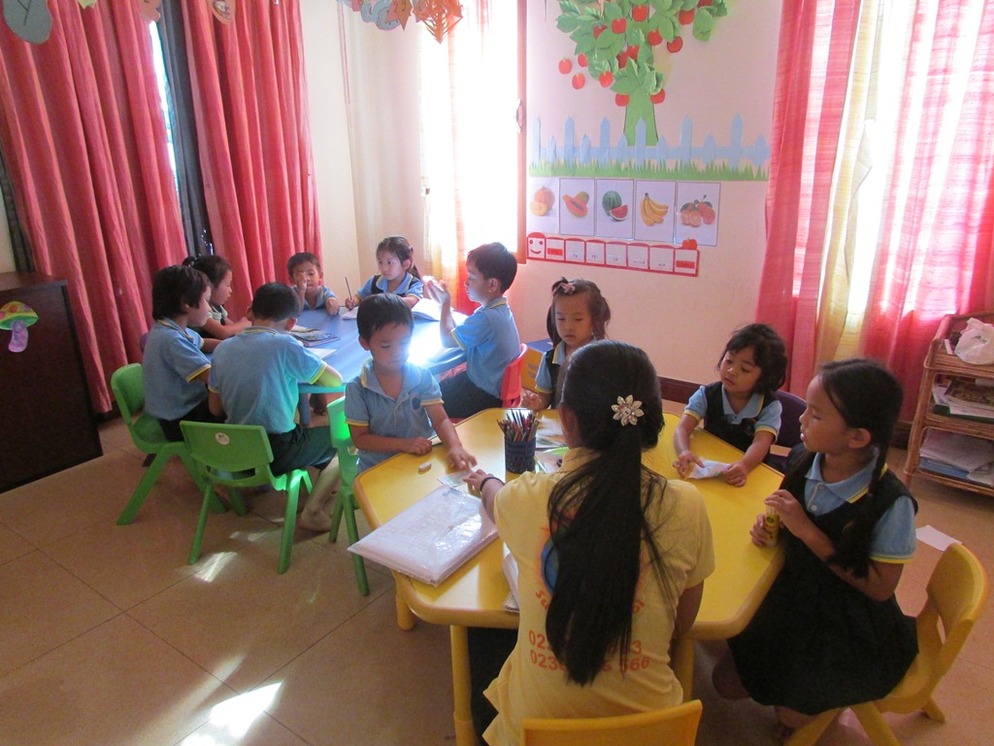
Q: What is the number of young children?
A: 10